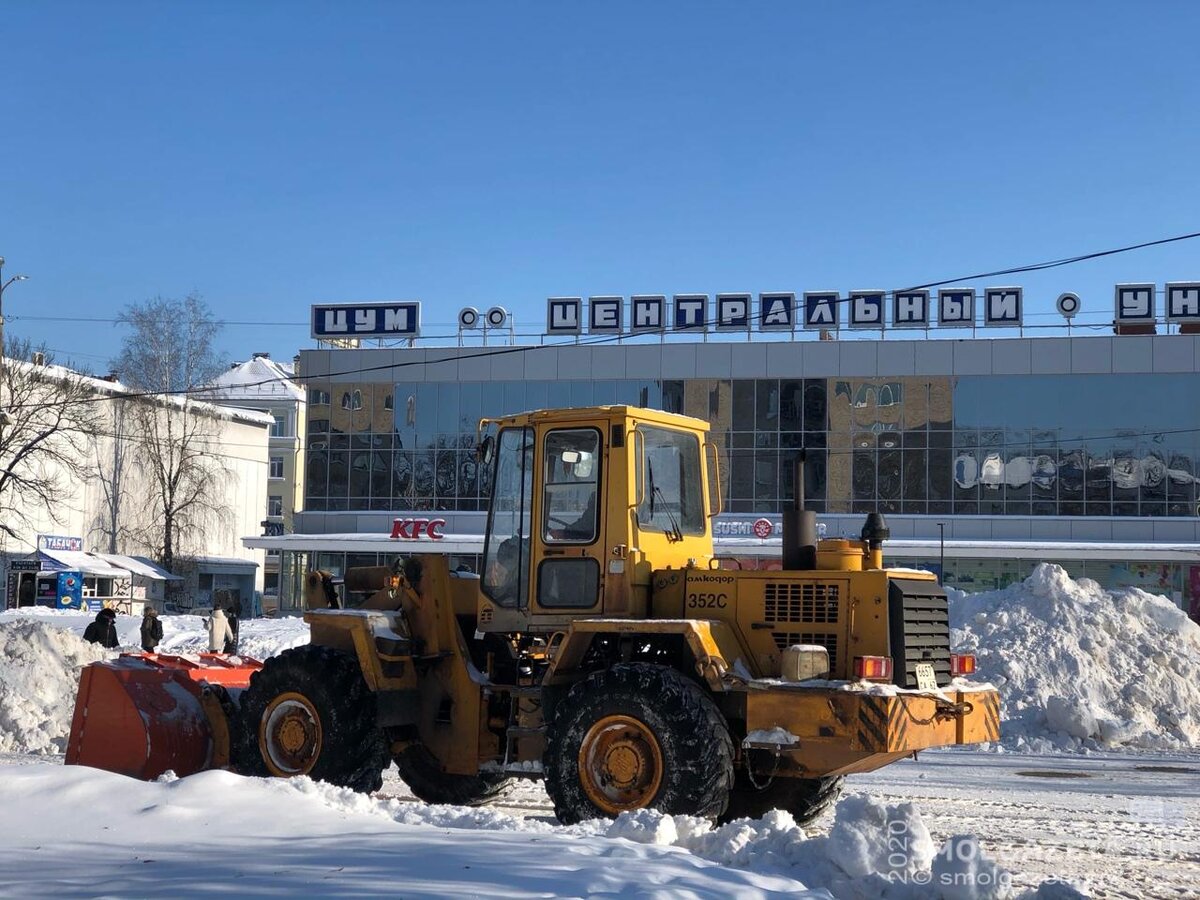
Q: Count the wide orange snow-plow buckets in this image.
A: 1